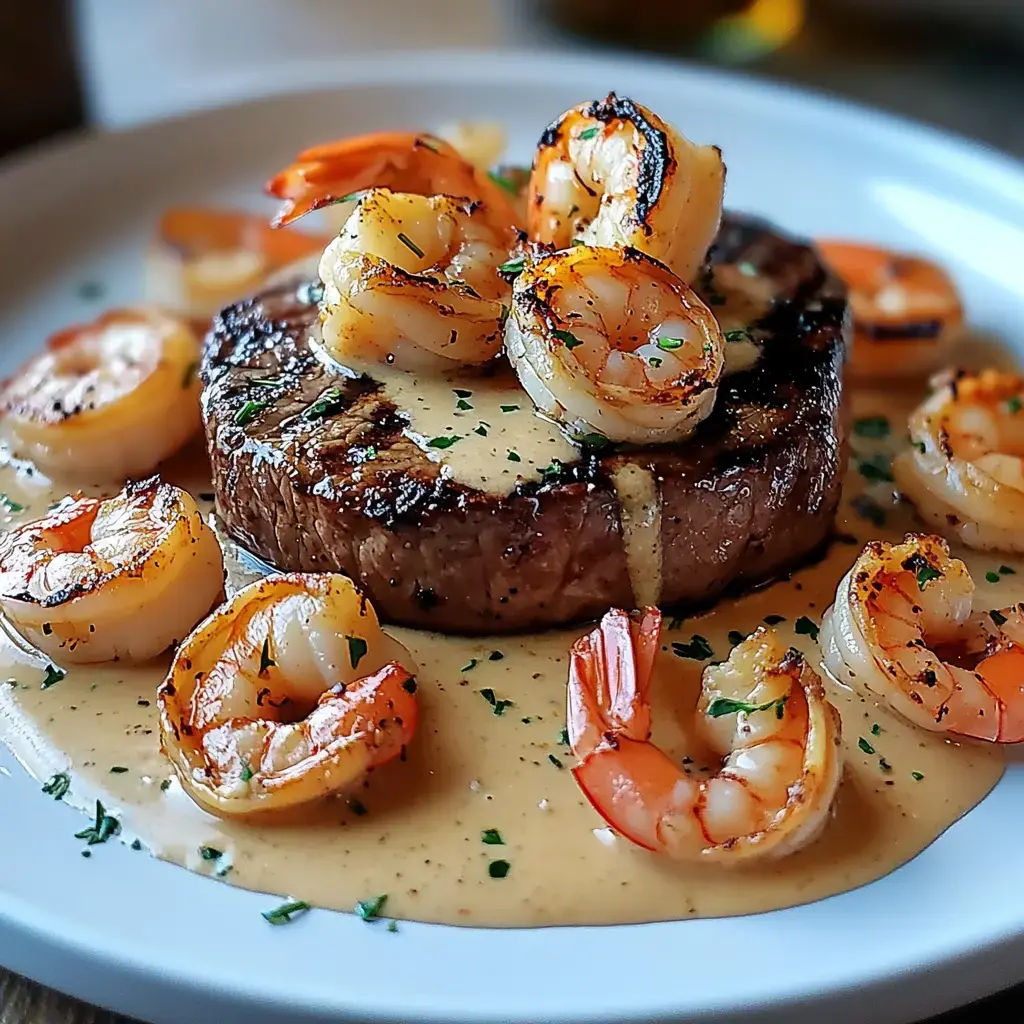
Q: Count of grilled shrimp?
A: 11